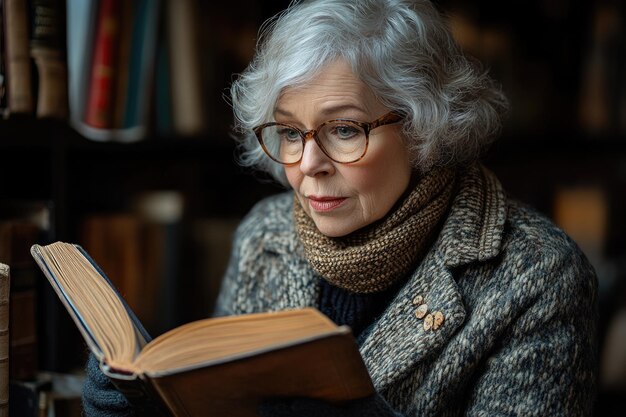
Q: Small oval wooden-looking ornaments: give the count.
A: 4